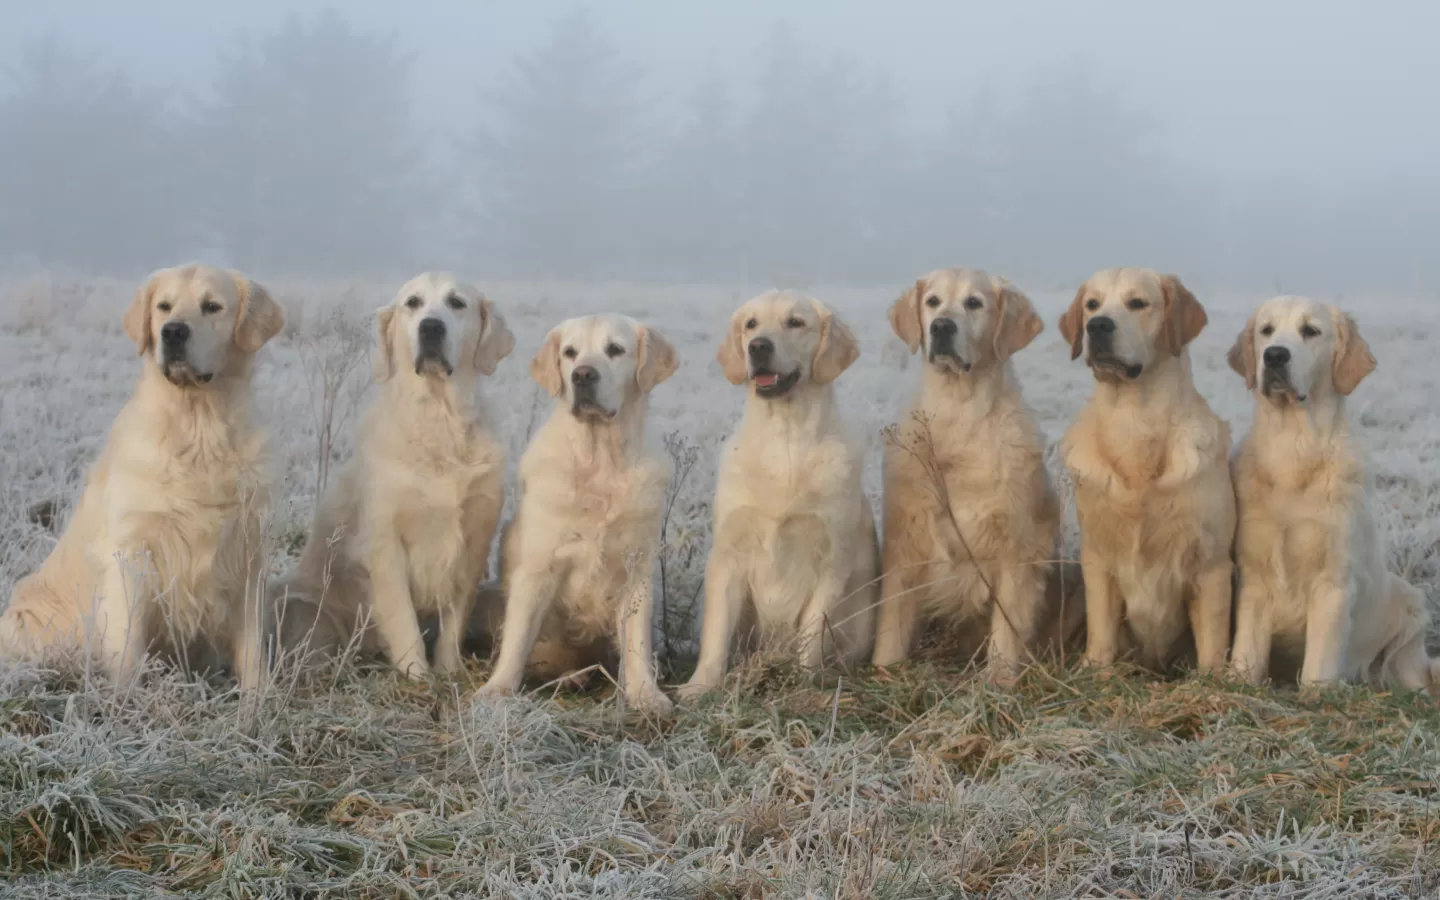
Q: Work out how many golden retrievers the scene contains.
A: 7